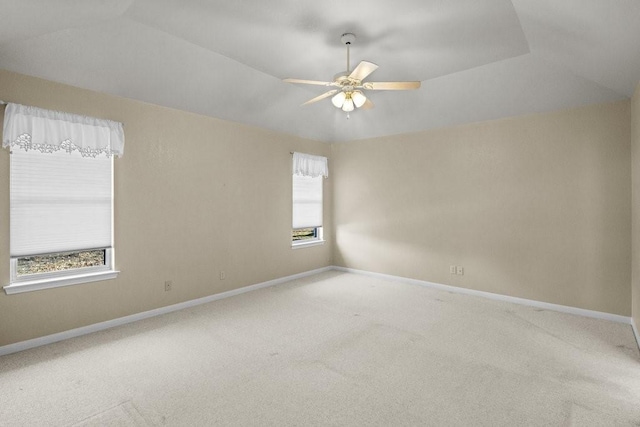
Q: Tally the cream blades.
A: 5